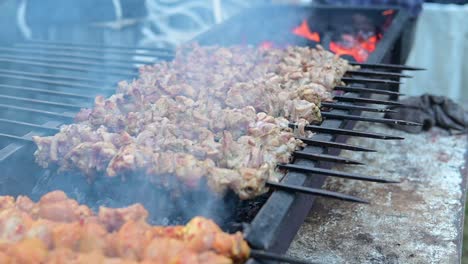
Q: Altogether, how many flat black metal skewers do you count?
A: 13